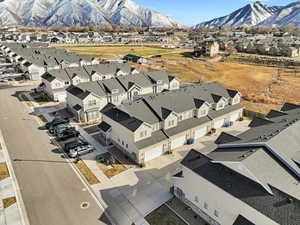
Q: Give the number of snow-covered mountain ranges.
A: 2